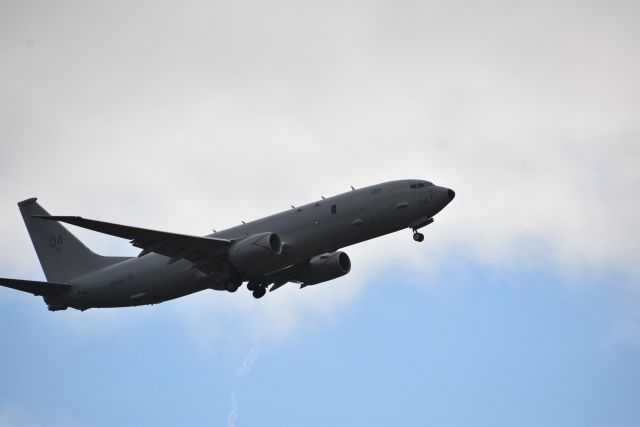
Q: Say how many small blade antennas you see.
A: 5